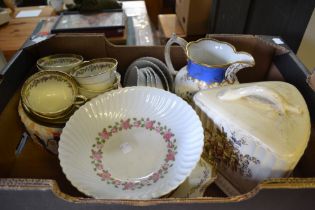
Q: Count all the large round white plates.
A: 1